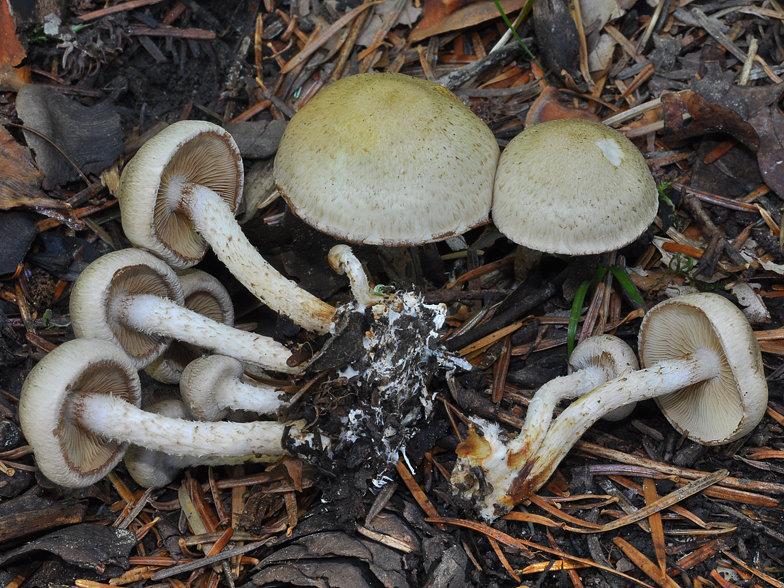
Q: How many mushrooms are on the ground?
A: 11